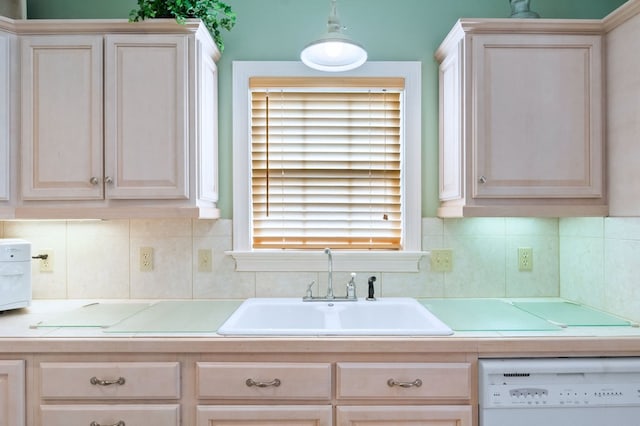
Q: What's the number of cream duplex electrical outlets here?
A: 3